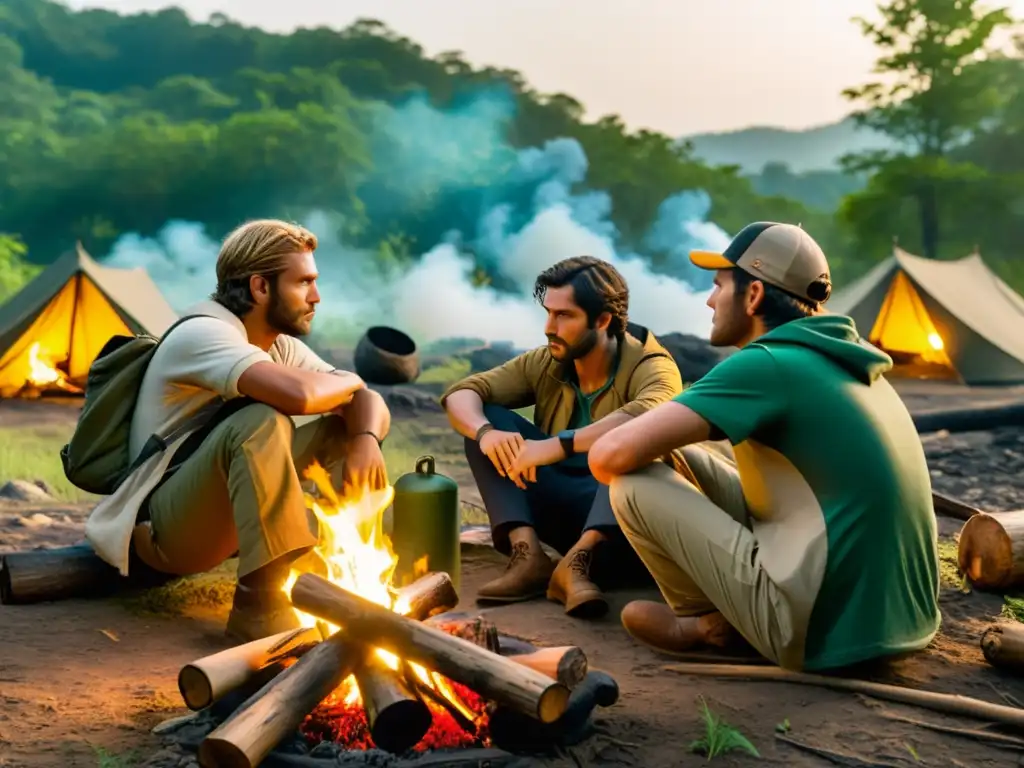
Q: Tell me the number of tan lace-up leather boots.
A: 2